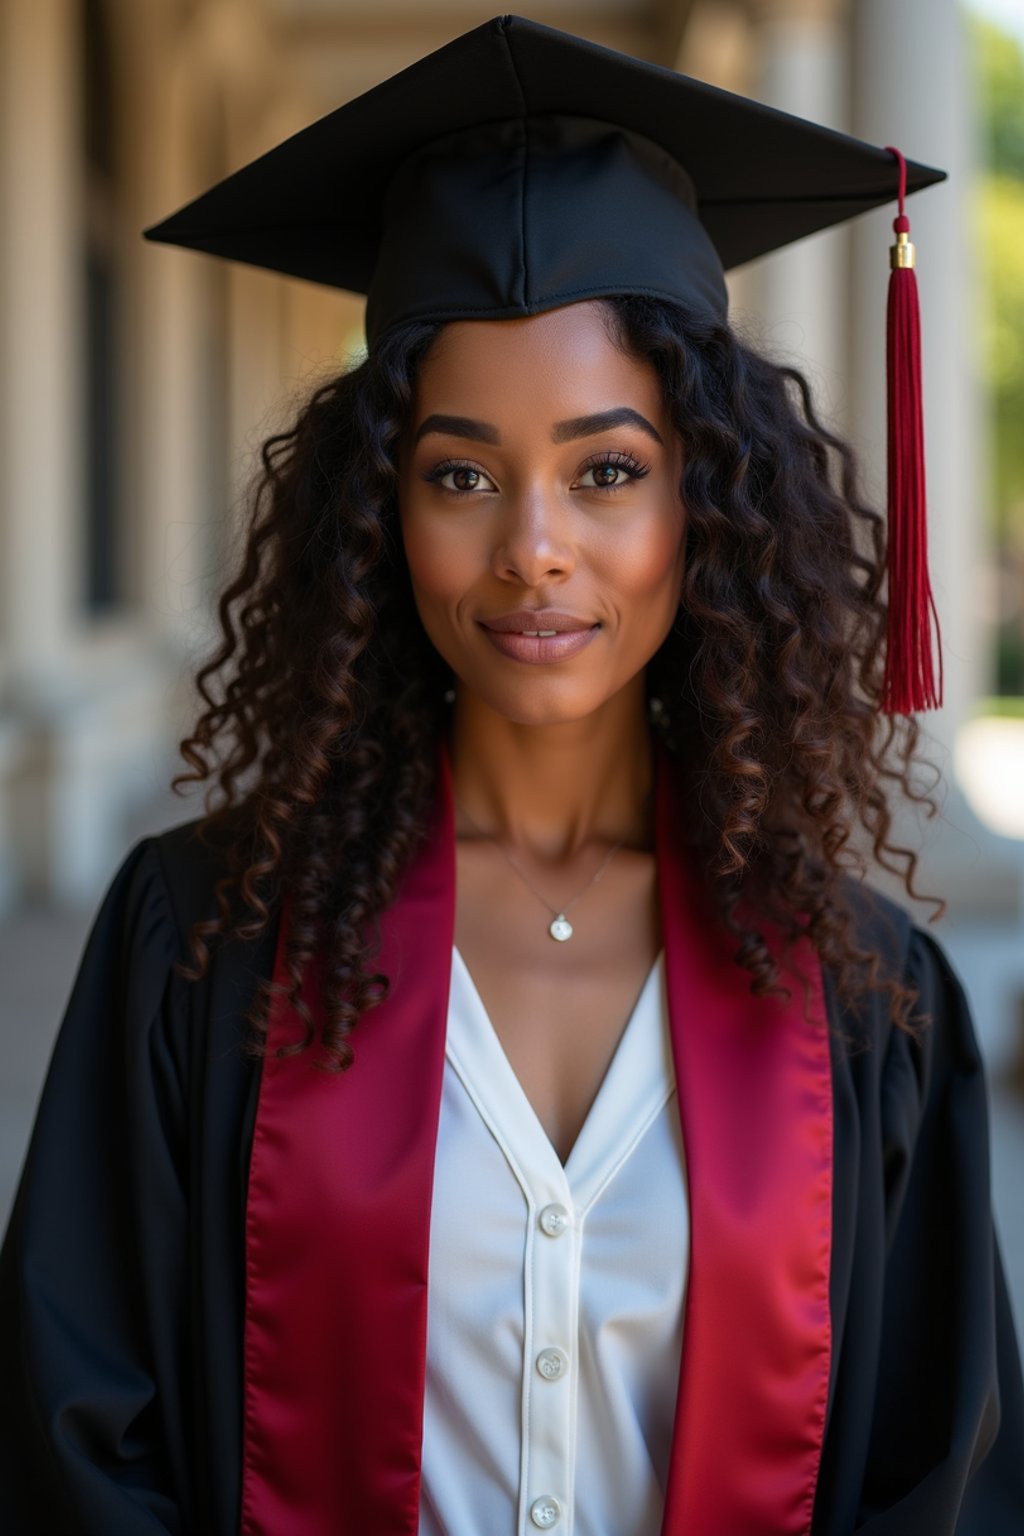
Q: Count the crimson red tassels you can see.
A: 1